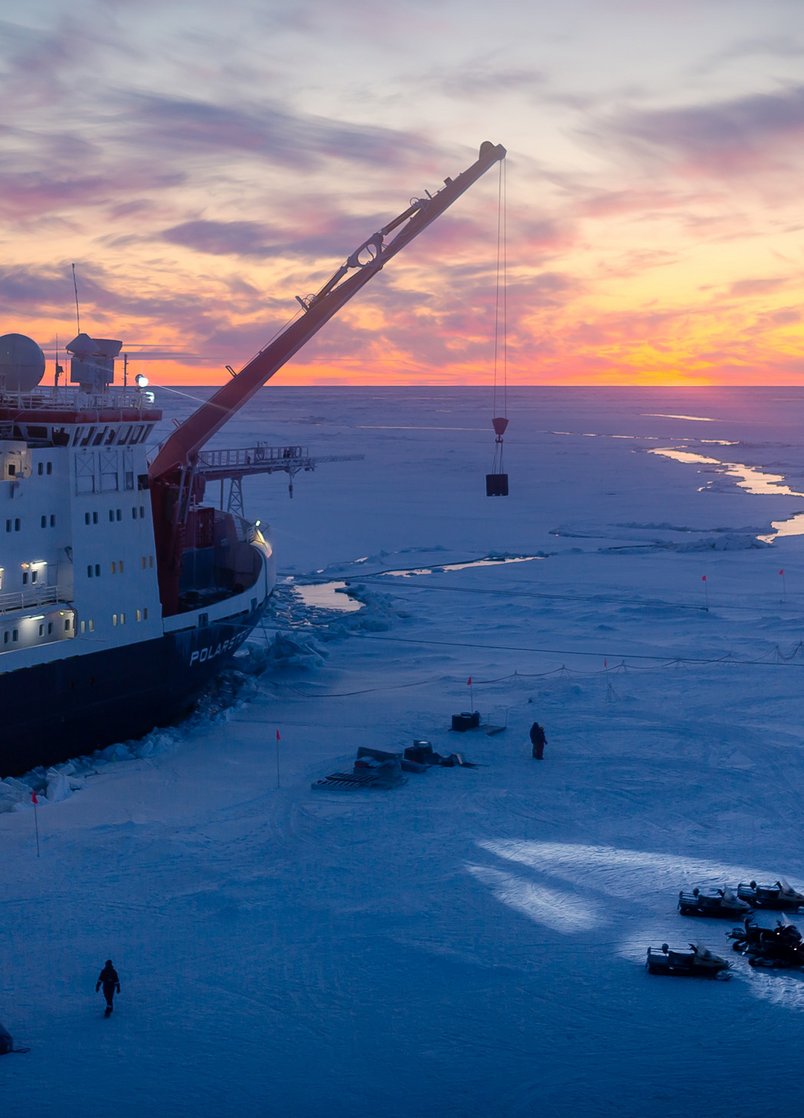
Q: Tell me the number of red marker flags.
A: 6